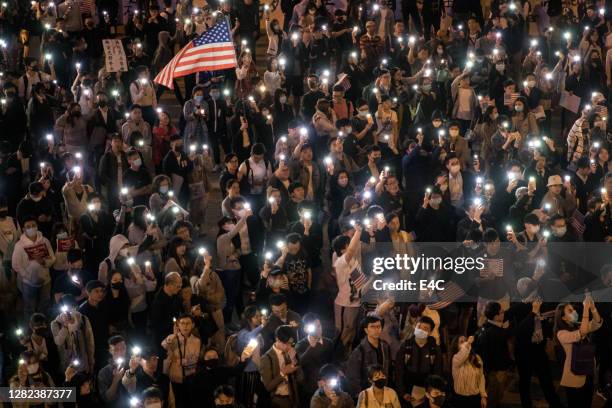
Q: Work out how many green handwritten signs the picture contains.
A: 0